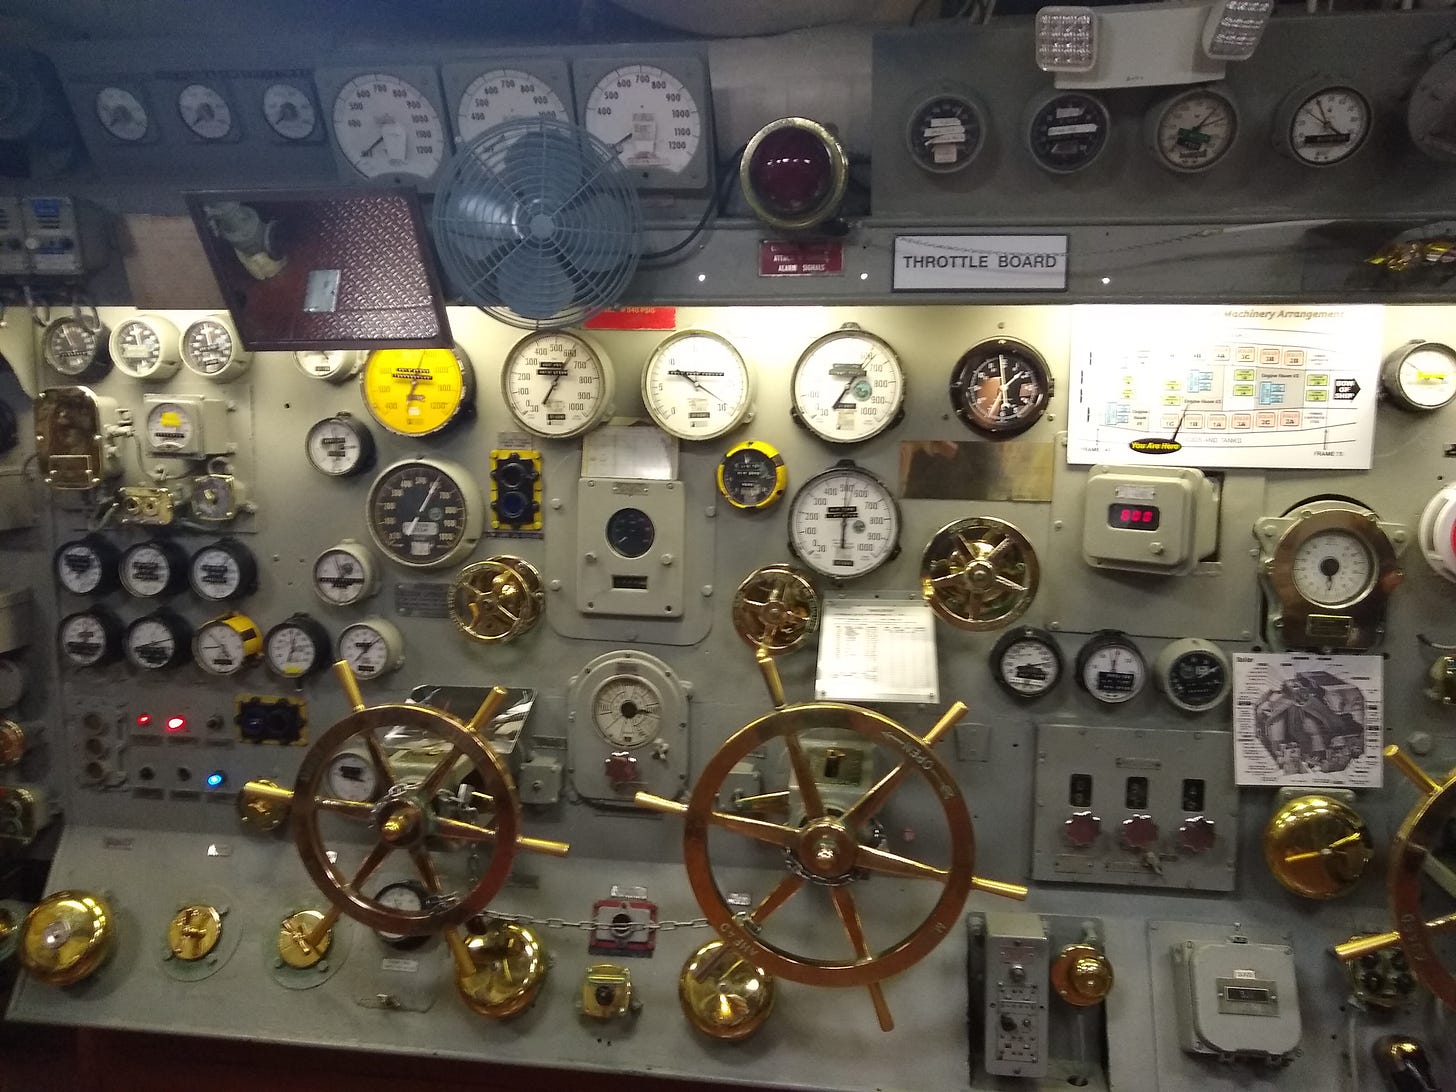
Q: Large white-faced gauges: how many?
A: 7